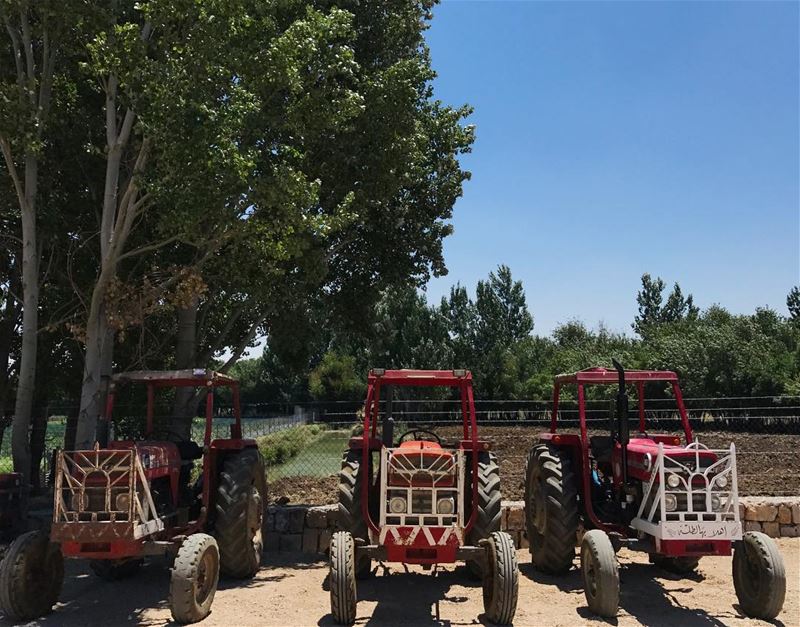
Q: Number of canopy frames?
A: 3